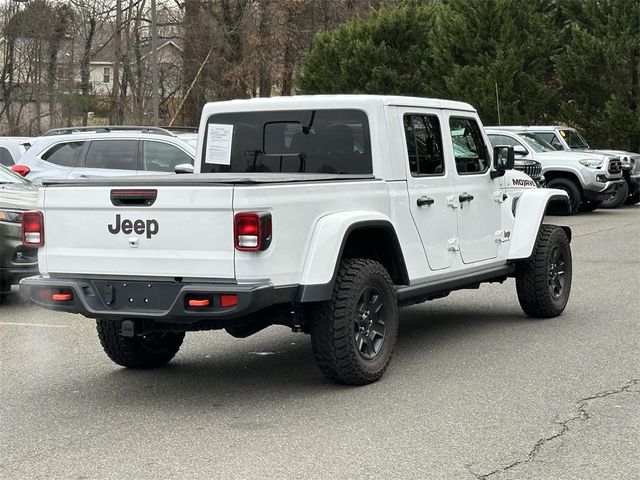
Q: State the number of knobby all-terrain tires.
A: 3